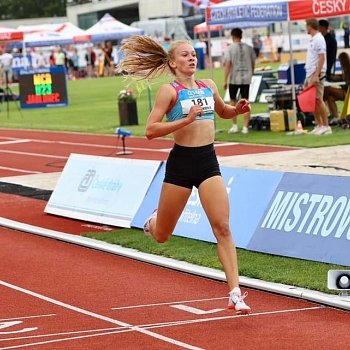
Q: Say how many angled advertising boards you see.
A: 3